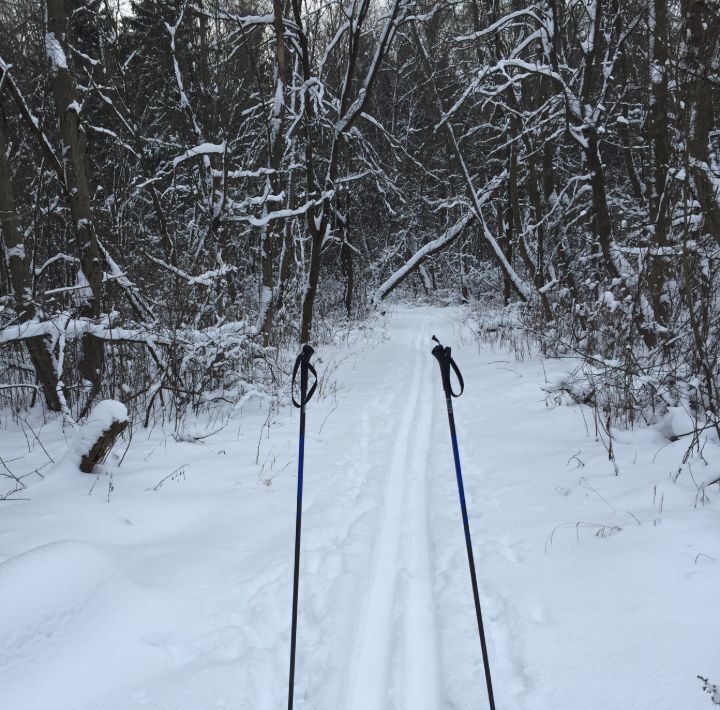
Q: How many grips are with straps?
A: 2